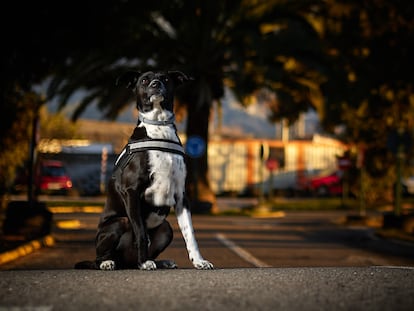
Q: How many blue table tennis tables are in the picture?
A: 0